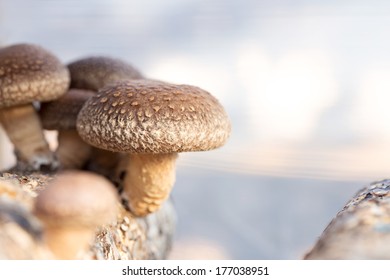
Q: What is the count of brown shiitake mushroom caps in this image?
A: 5